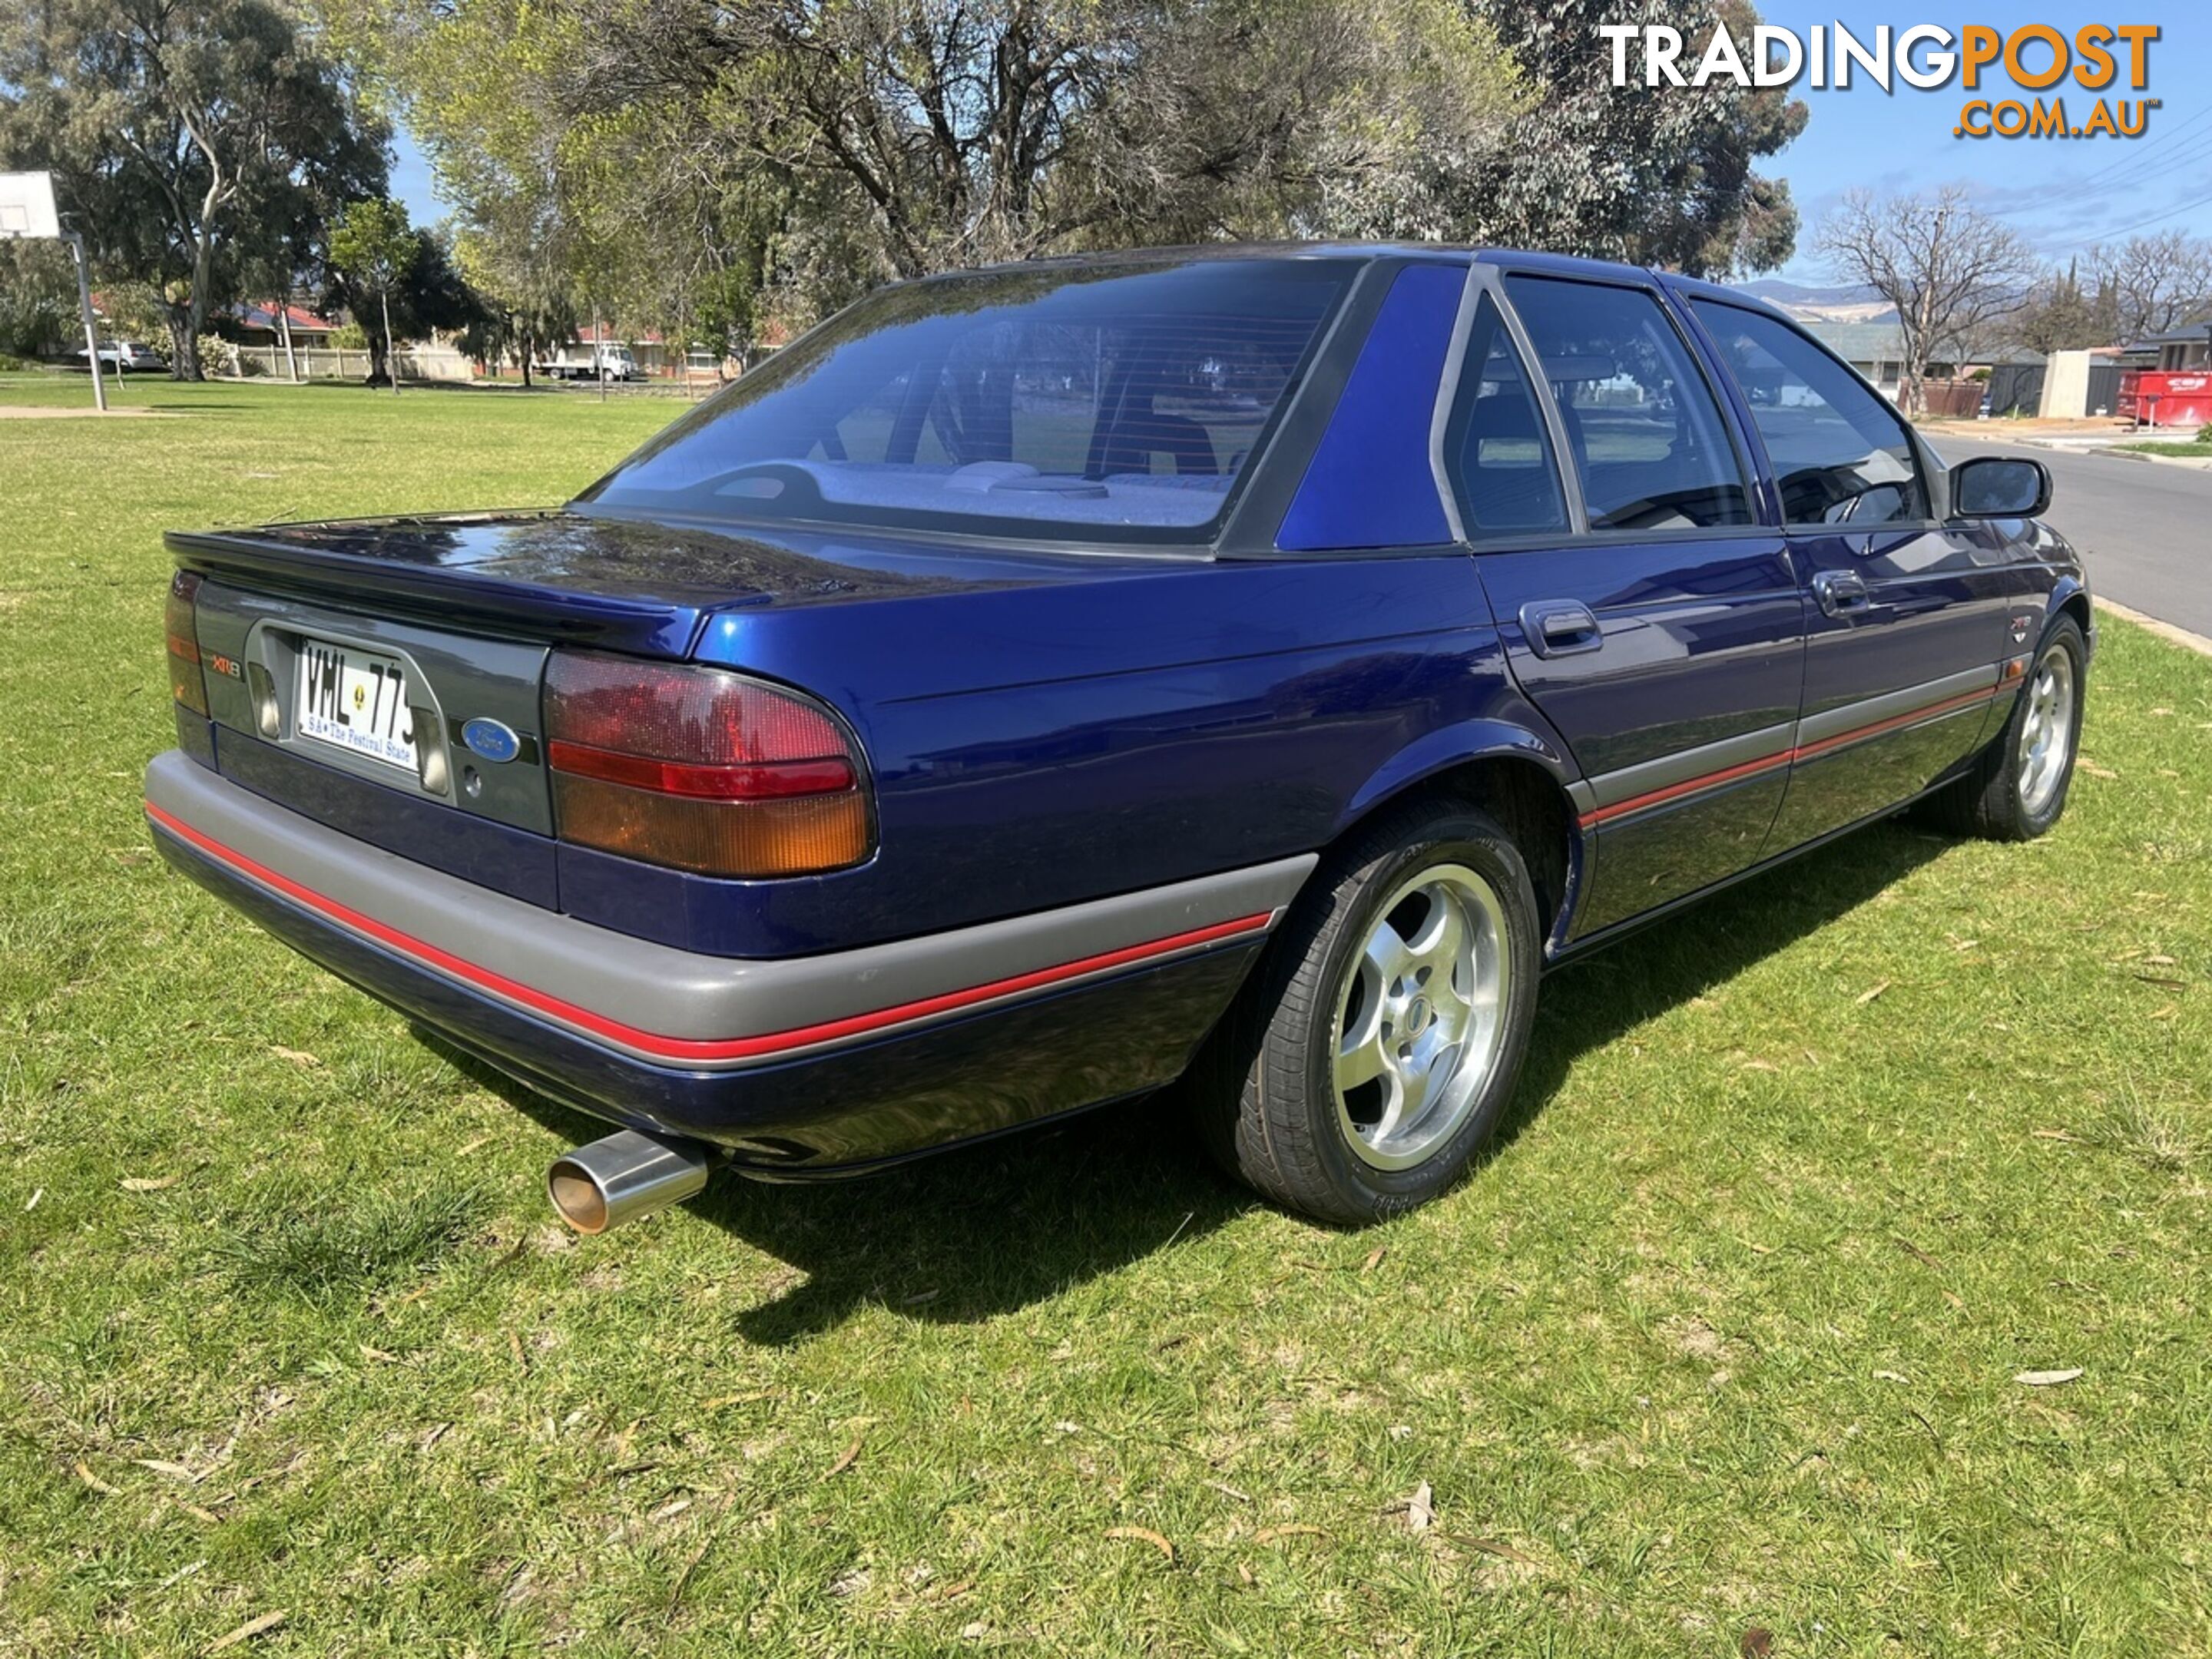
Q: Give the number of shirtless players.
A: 0